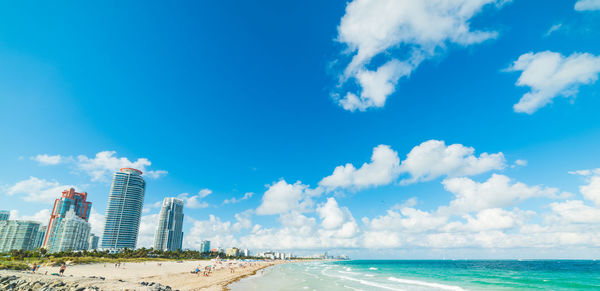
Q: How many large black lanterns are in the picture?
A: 0